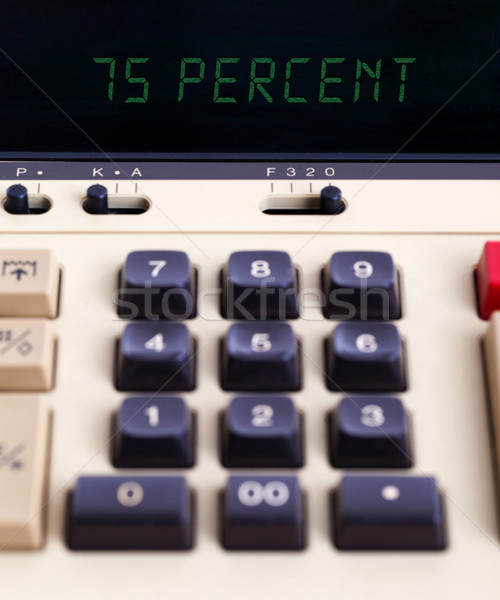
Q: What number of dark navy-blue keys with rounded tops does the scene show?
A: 12